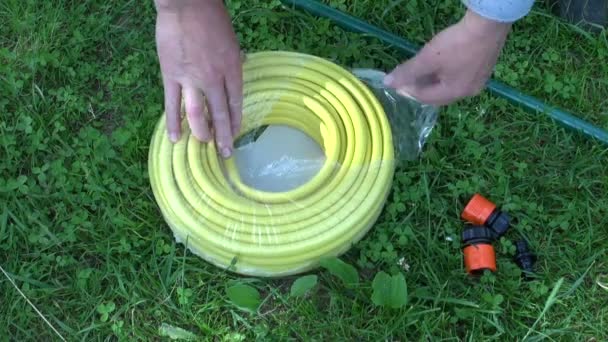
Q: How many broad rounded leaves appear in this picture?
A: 4